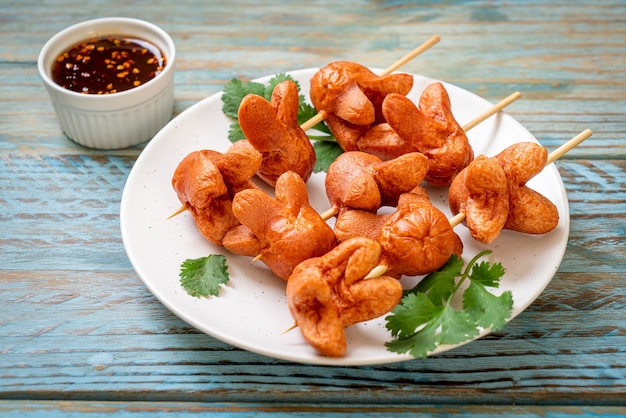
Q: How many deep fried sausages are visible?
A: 9